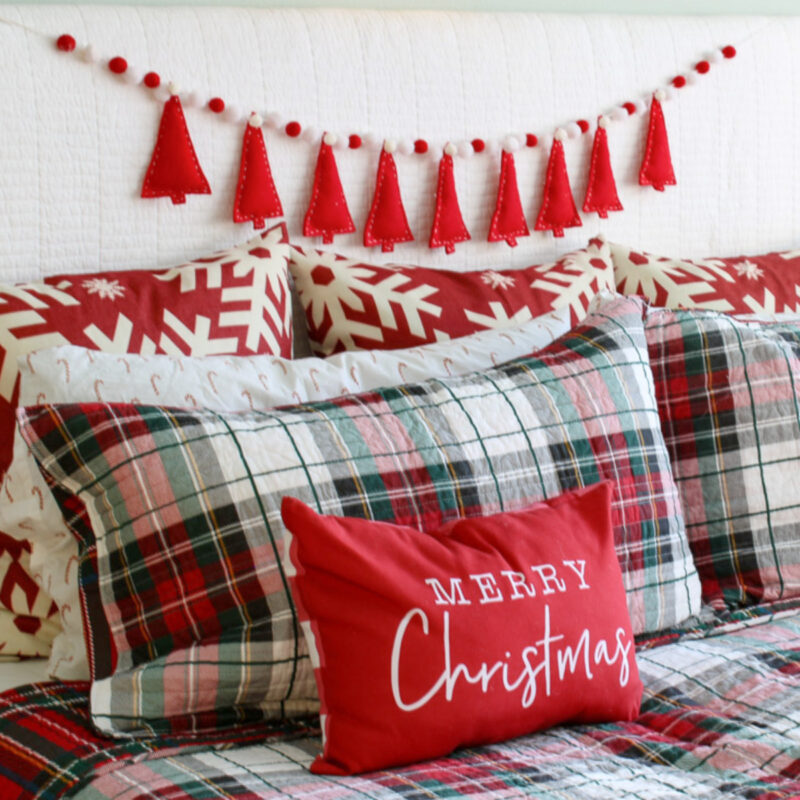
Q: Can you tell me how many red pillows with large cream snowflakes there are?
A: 3